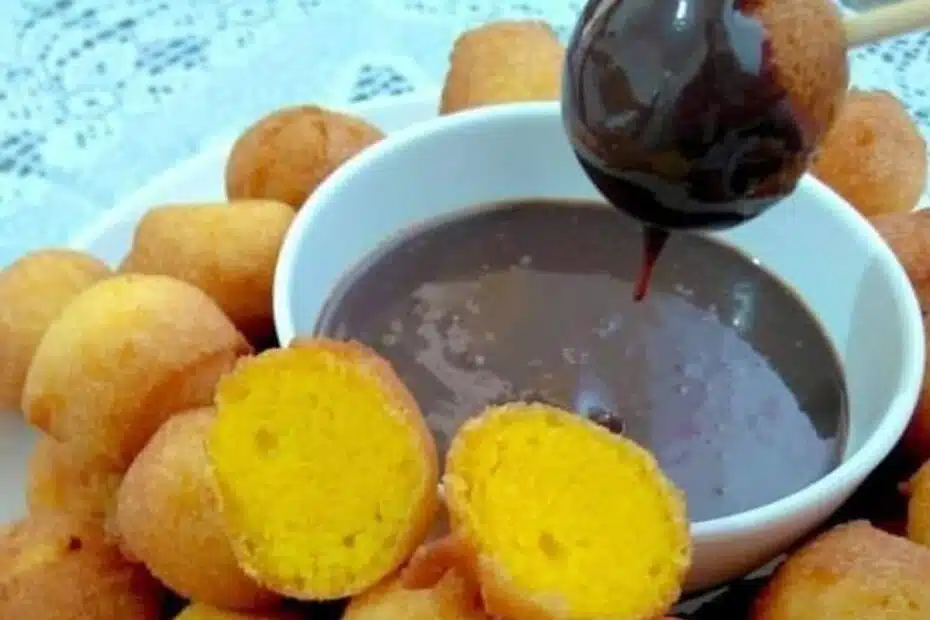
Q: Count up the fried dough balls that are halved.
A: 2